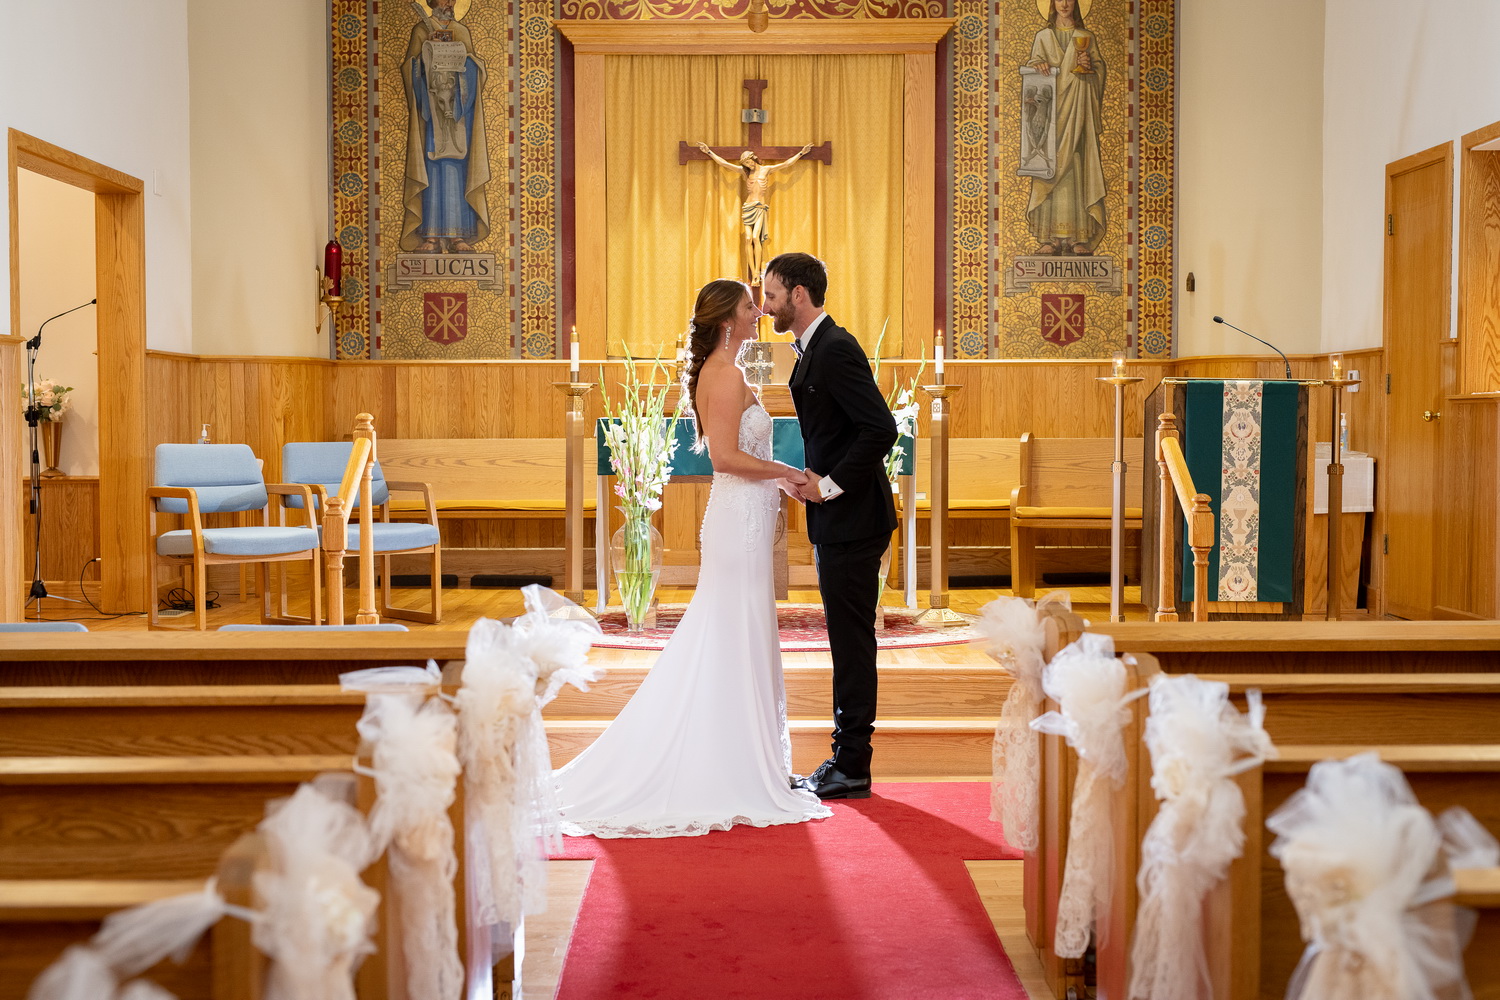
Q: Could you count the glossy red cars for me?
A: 0